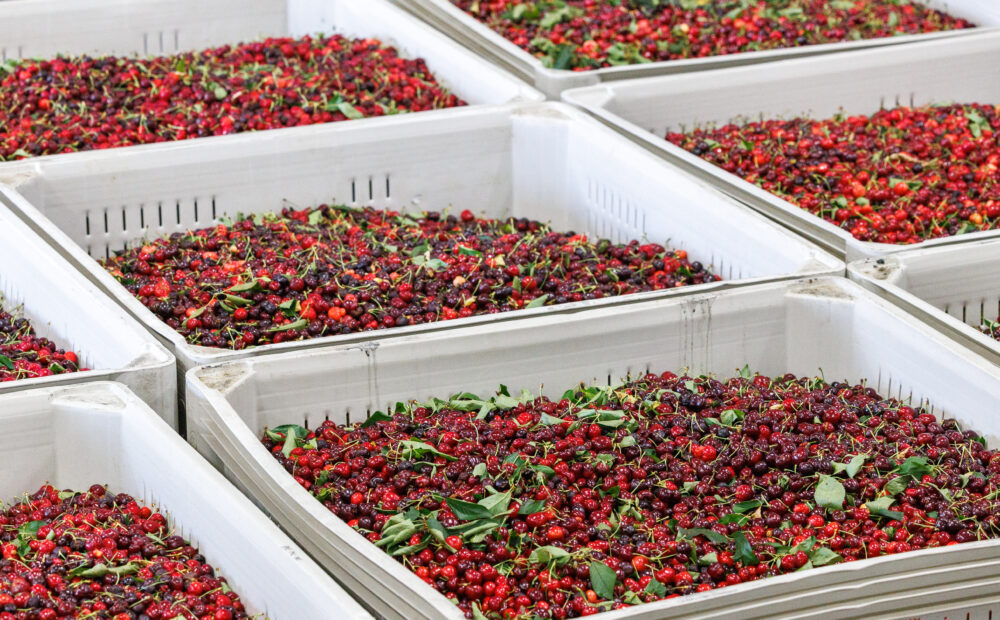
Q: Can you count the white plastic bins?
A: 8